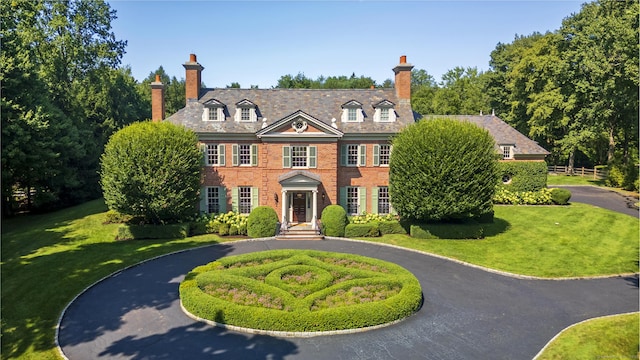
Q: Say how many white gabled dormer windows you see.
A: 4